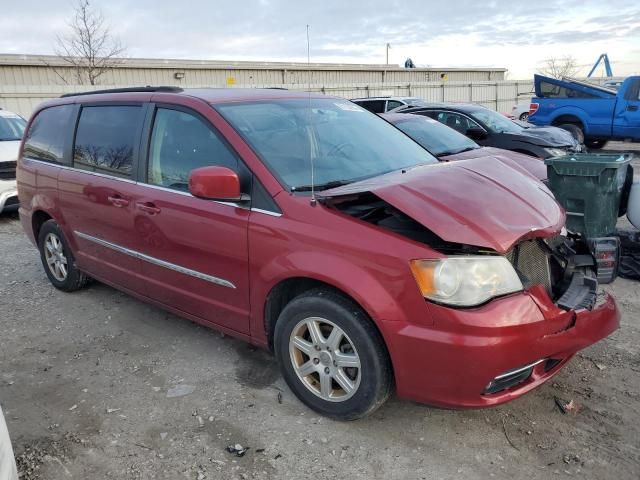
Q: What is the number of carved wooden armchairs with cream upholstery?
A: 0